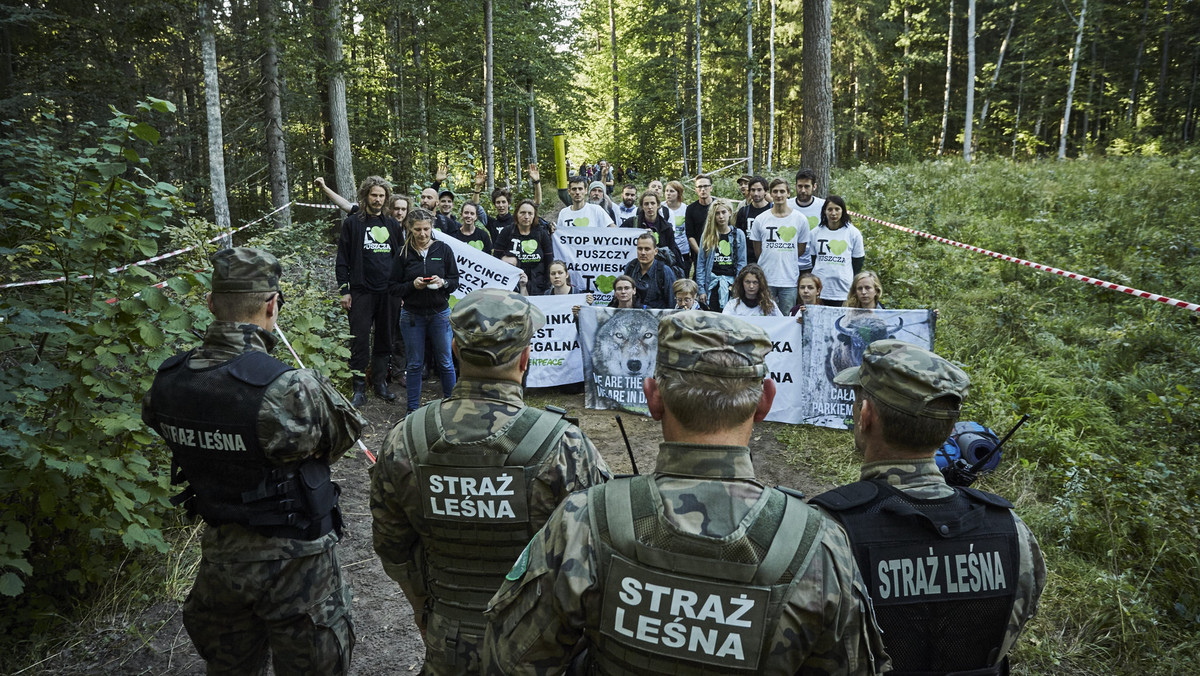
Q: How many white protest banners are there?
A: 4